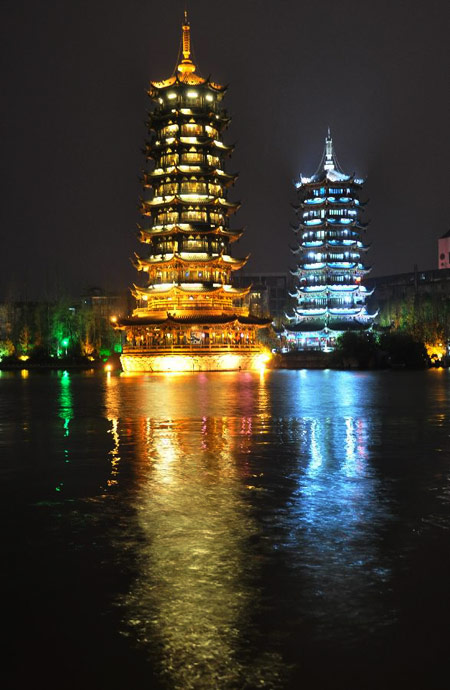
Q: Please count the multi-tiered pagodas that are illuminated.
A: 2